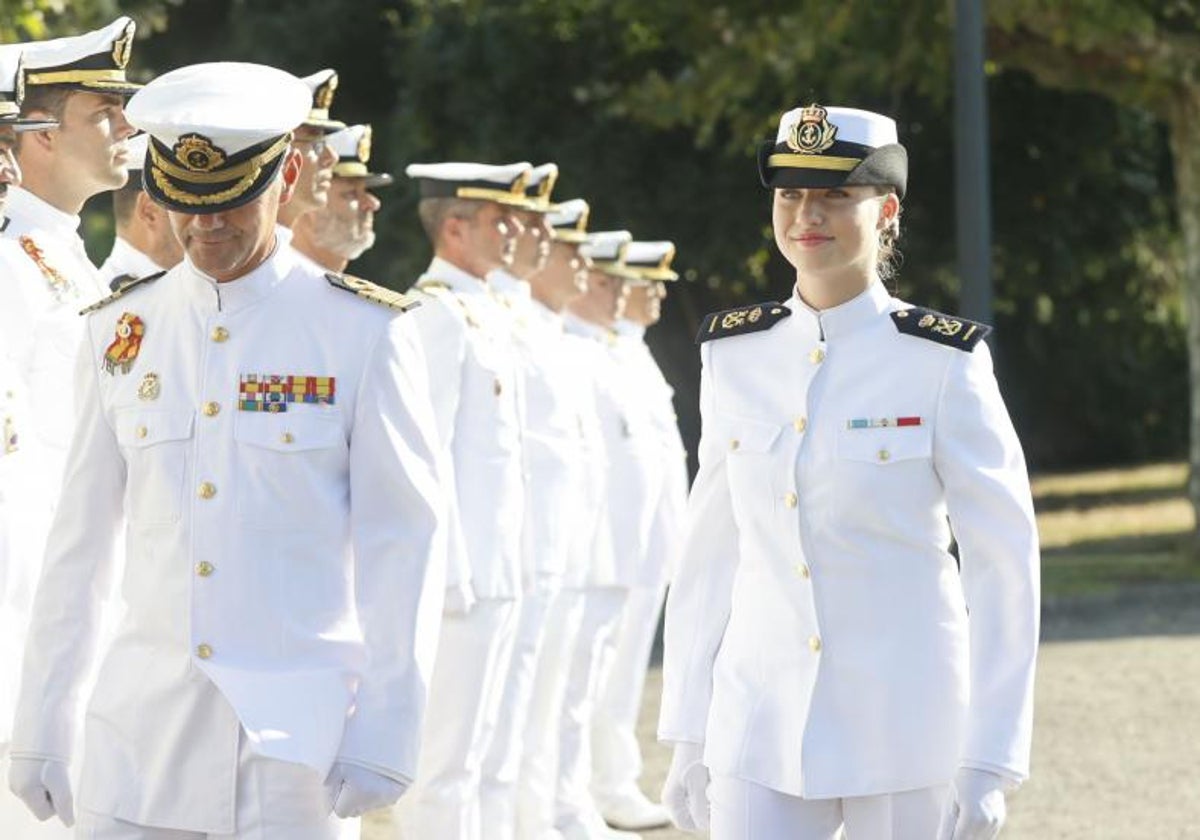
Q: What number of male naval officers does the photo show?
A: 11